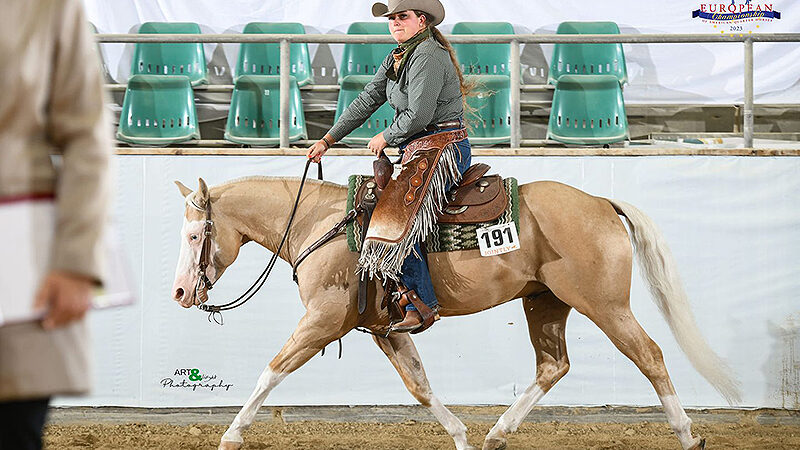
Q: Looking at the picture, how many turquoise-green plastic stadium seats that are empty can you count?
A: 10